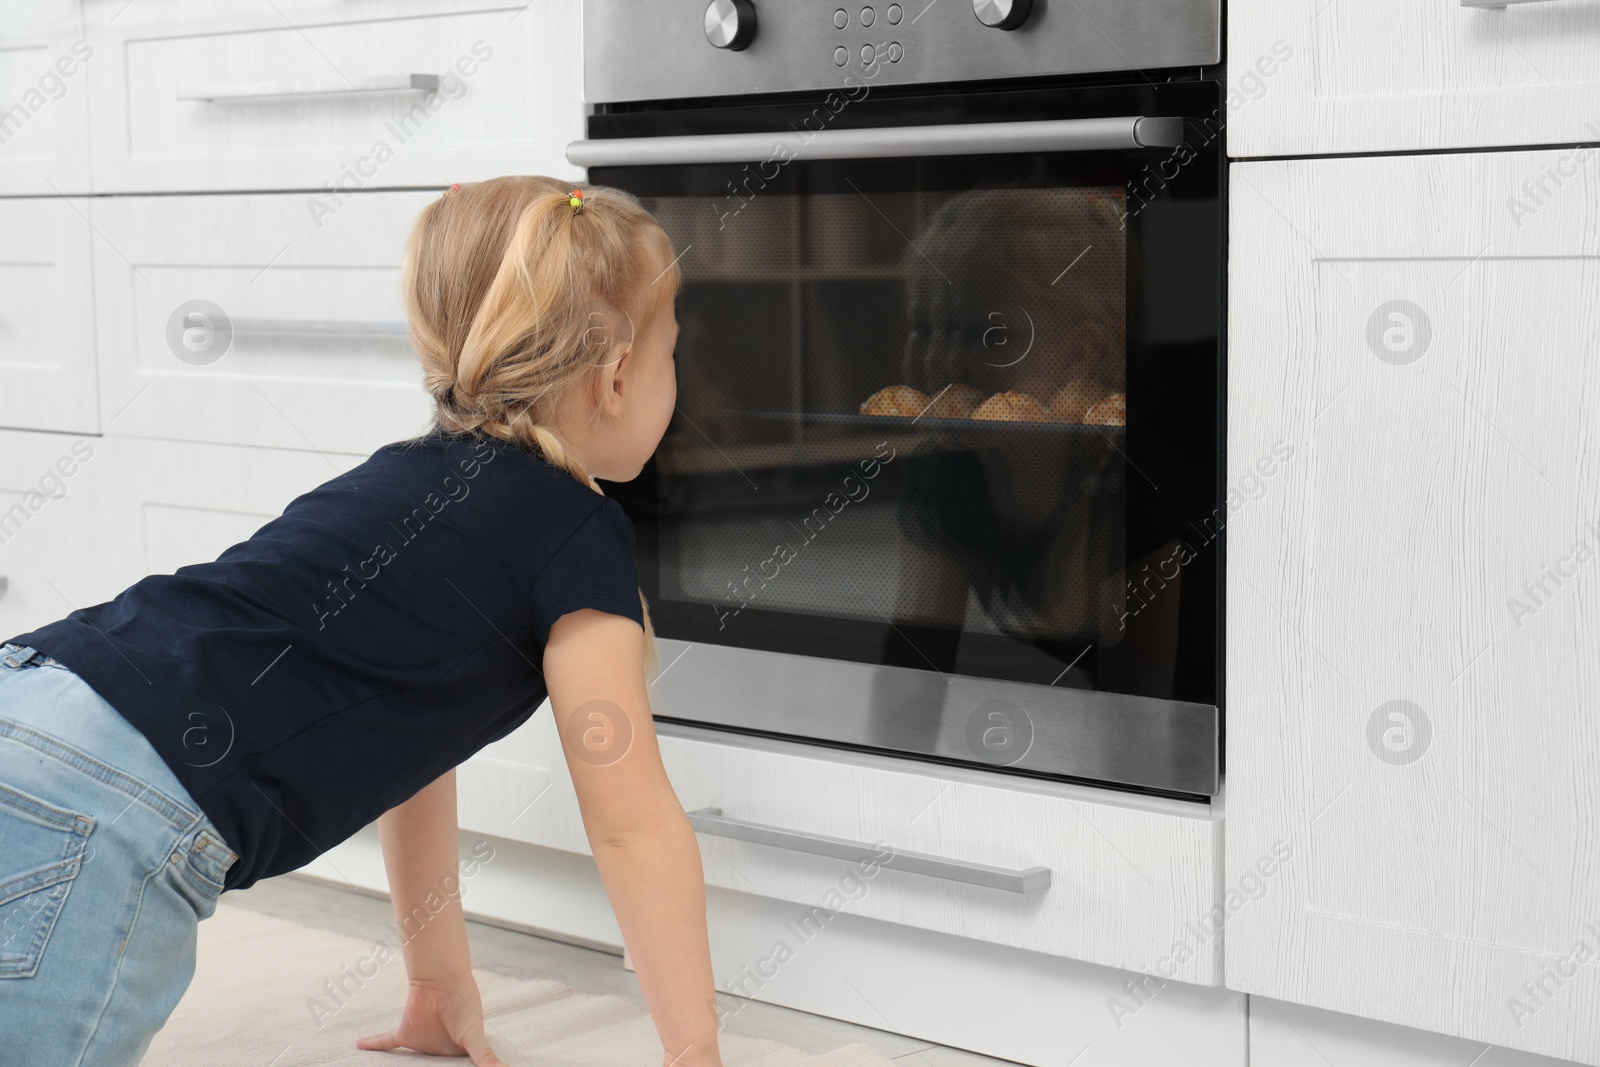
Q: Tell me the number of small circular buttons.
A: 6